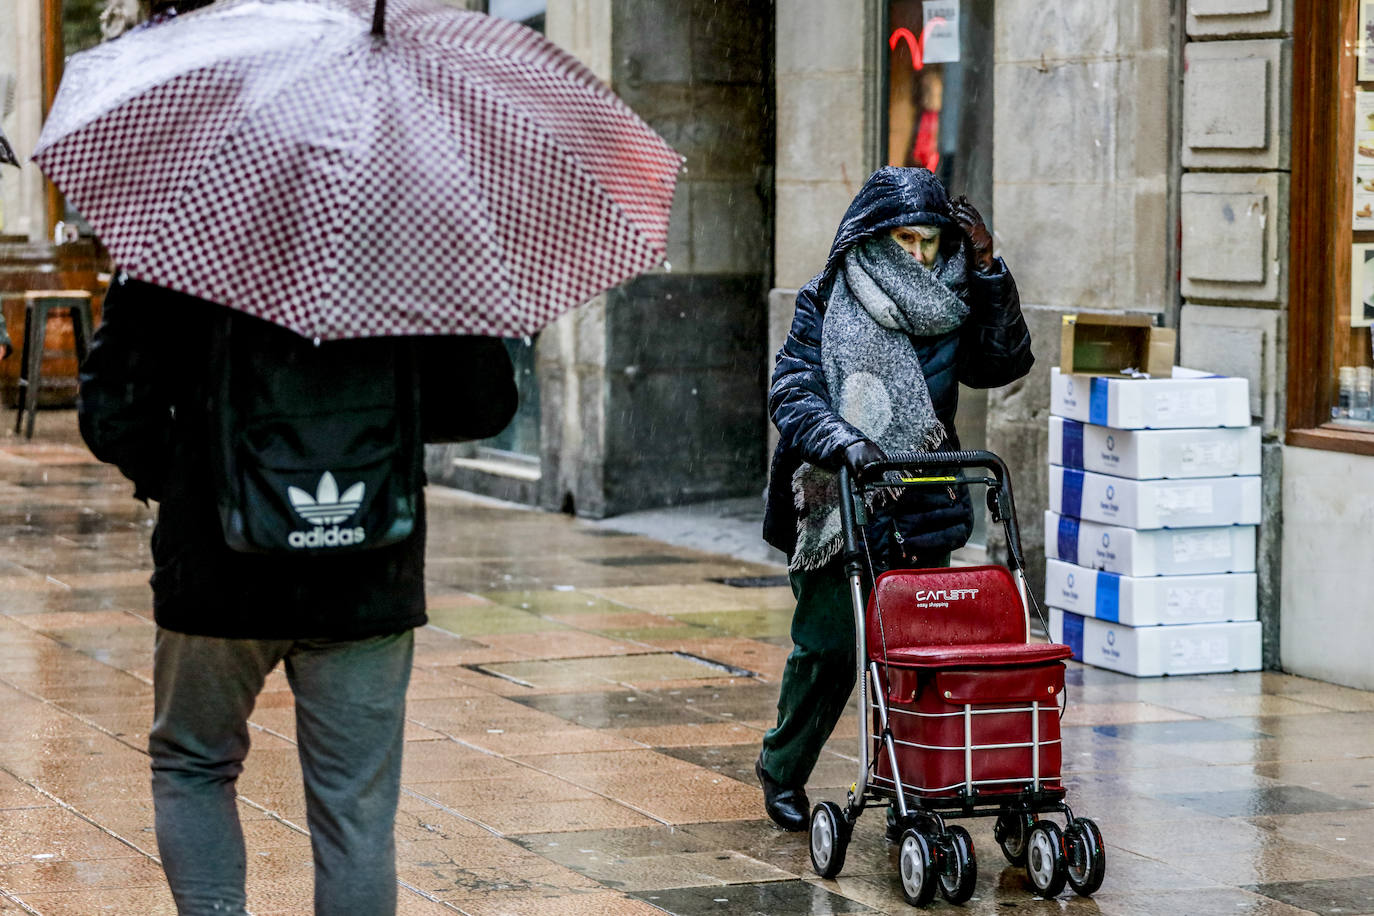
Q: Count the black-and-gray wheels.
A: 6